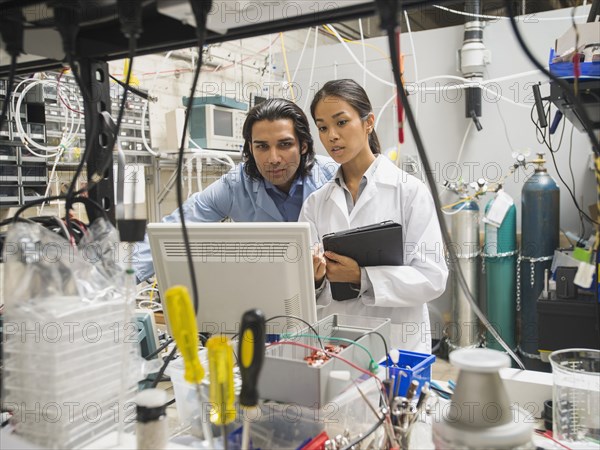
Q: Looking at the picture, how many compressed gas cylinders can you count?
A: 3